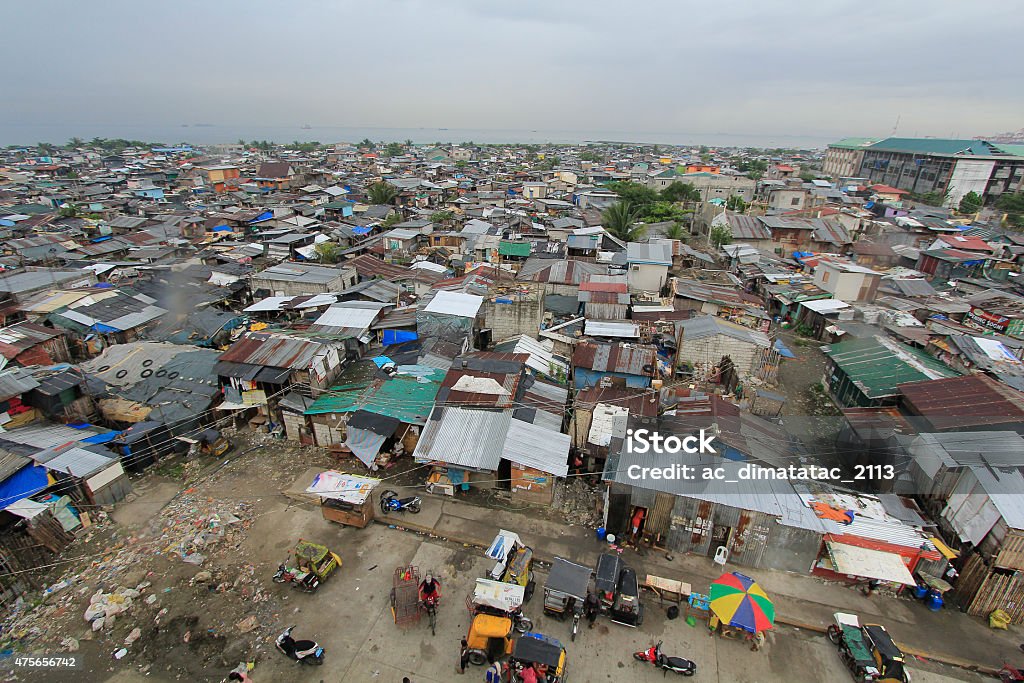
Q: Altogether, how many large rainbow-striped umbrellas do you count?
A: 1